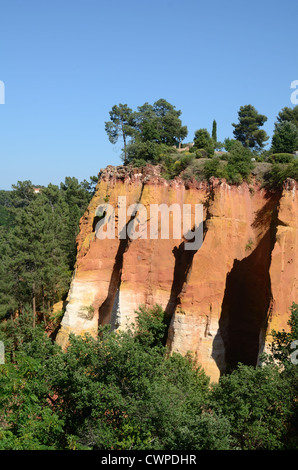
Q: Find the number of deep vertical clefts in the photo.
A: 3